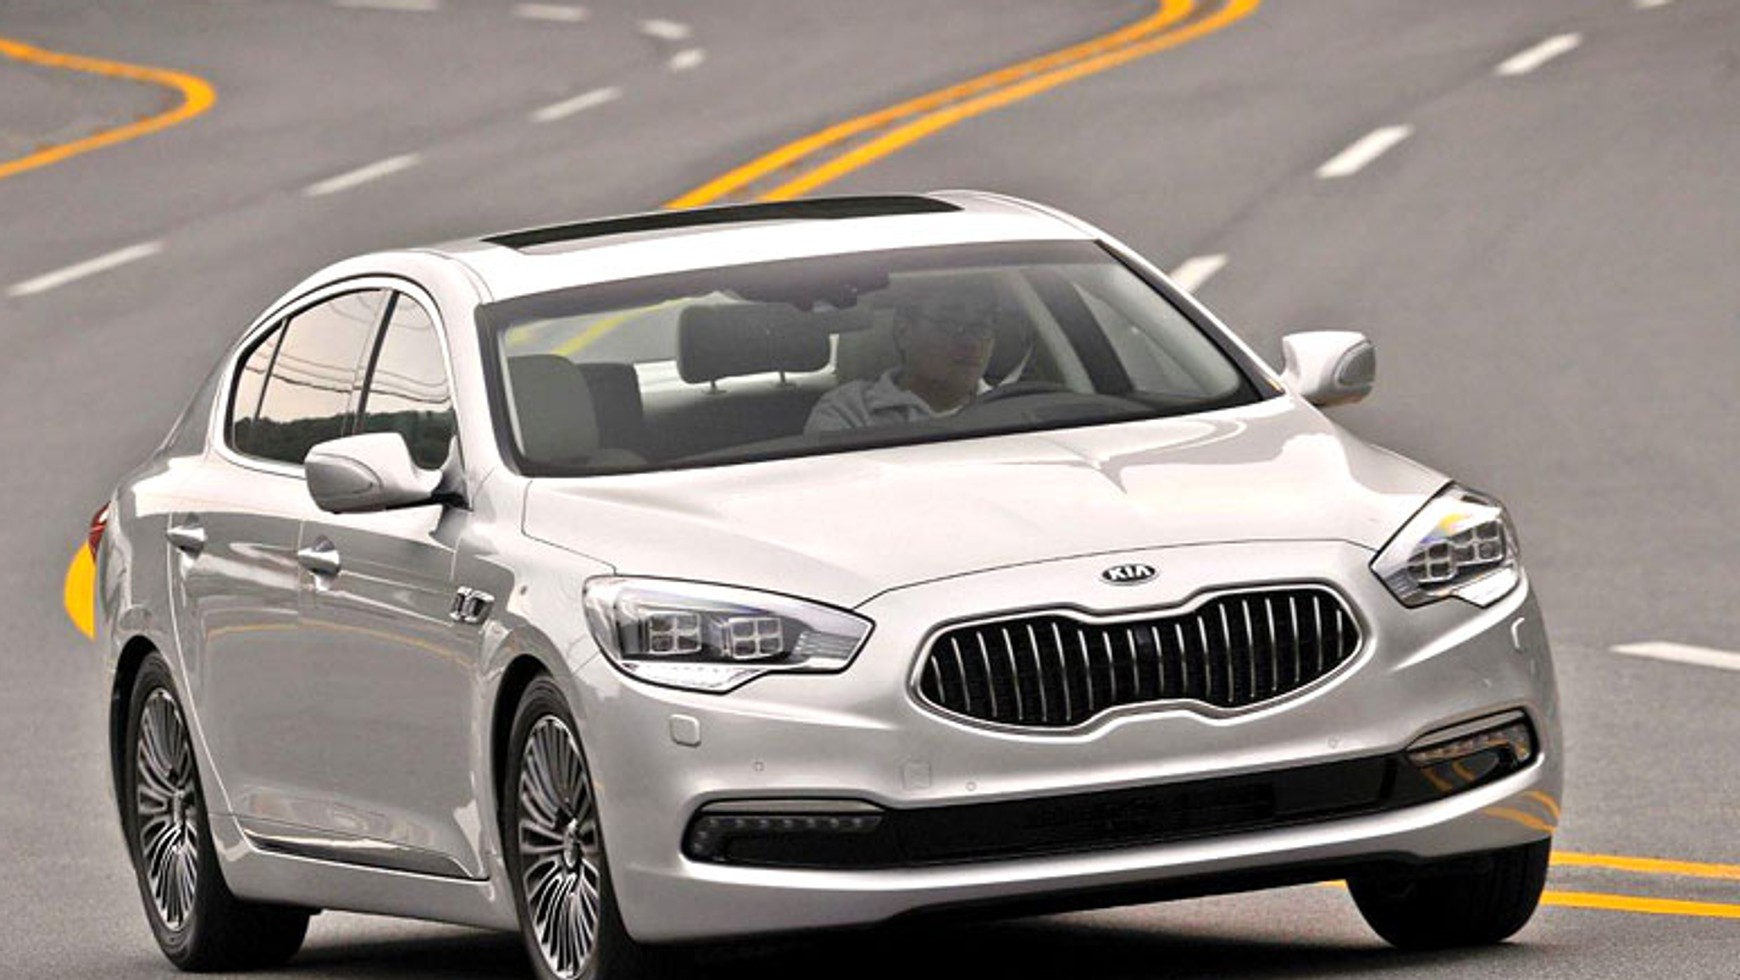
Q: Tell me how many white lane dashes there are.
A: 12